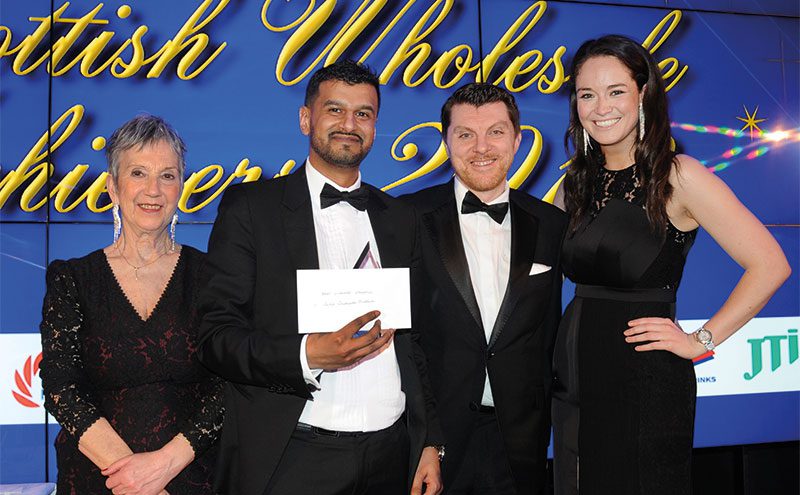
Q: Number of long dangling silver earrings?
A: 4